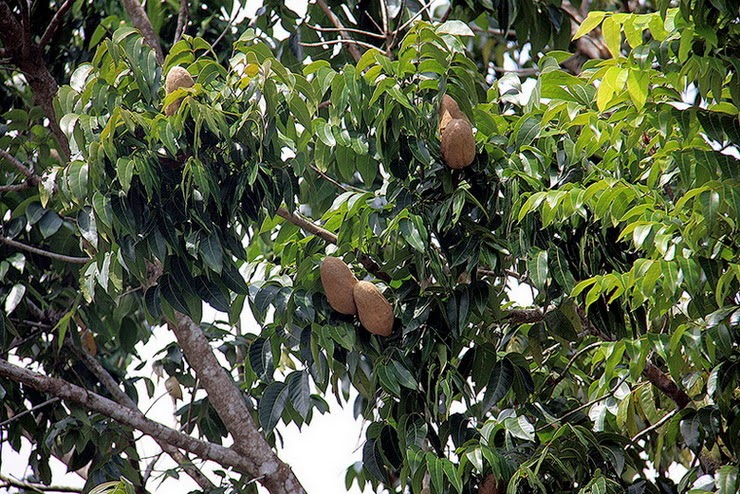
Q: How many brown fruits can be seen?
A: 5